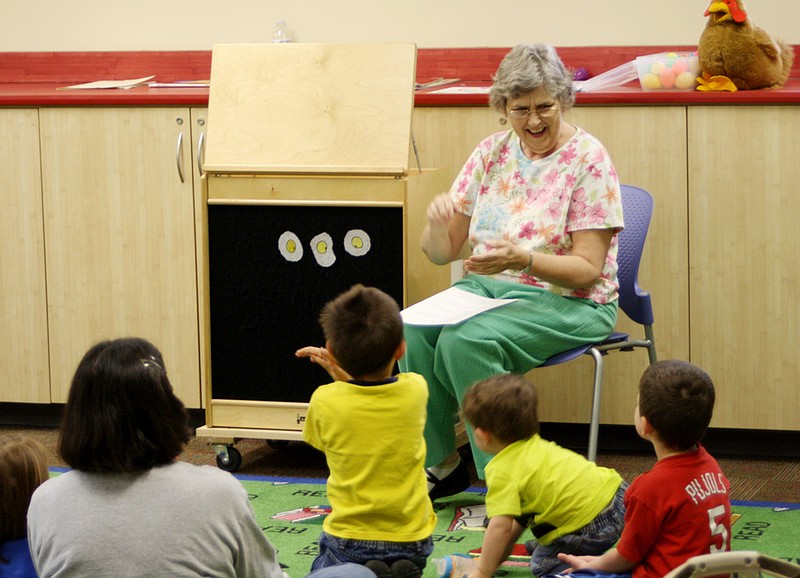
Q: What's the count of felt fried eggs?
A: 3